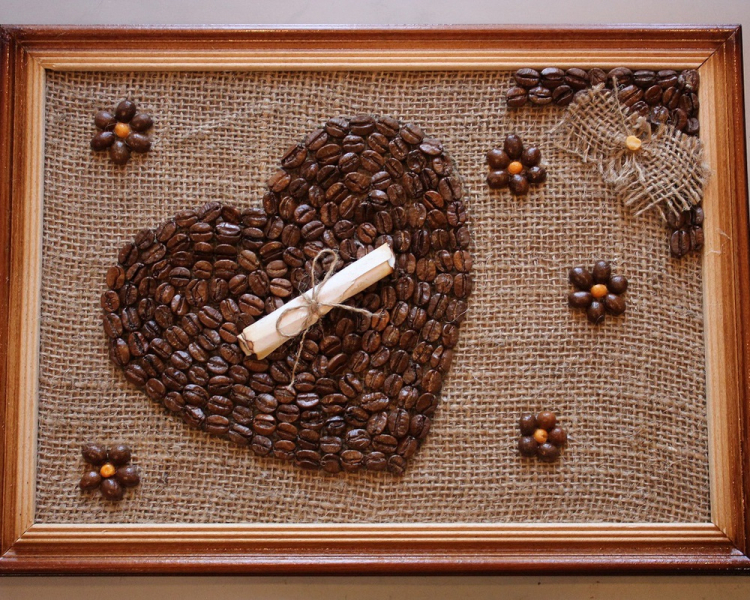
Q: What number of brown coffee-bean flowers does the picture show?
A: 5